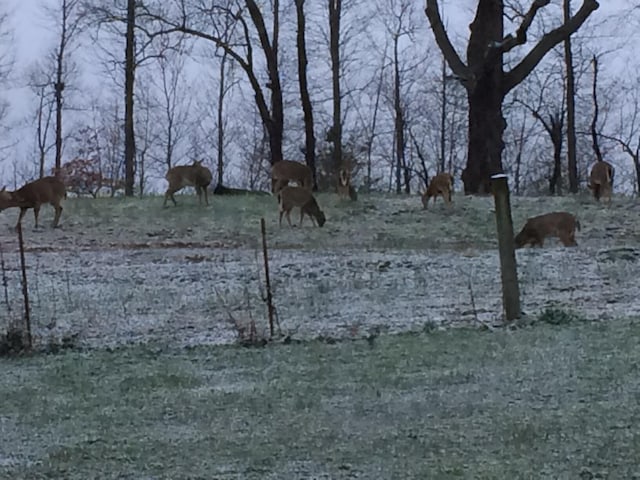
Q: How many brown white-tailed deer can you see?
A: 8